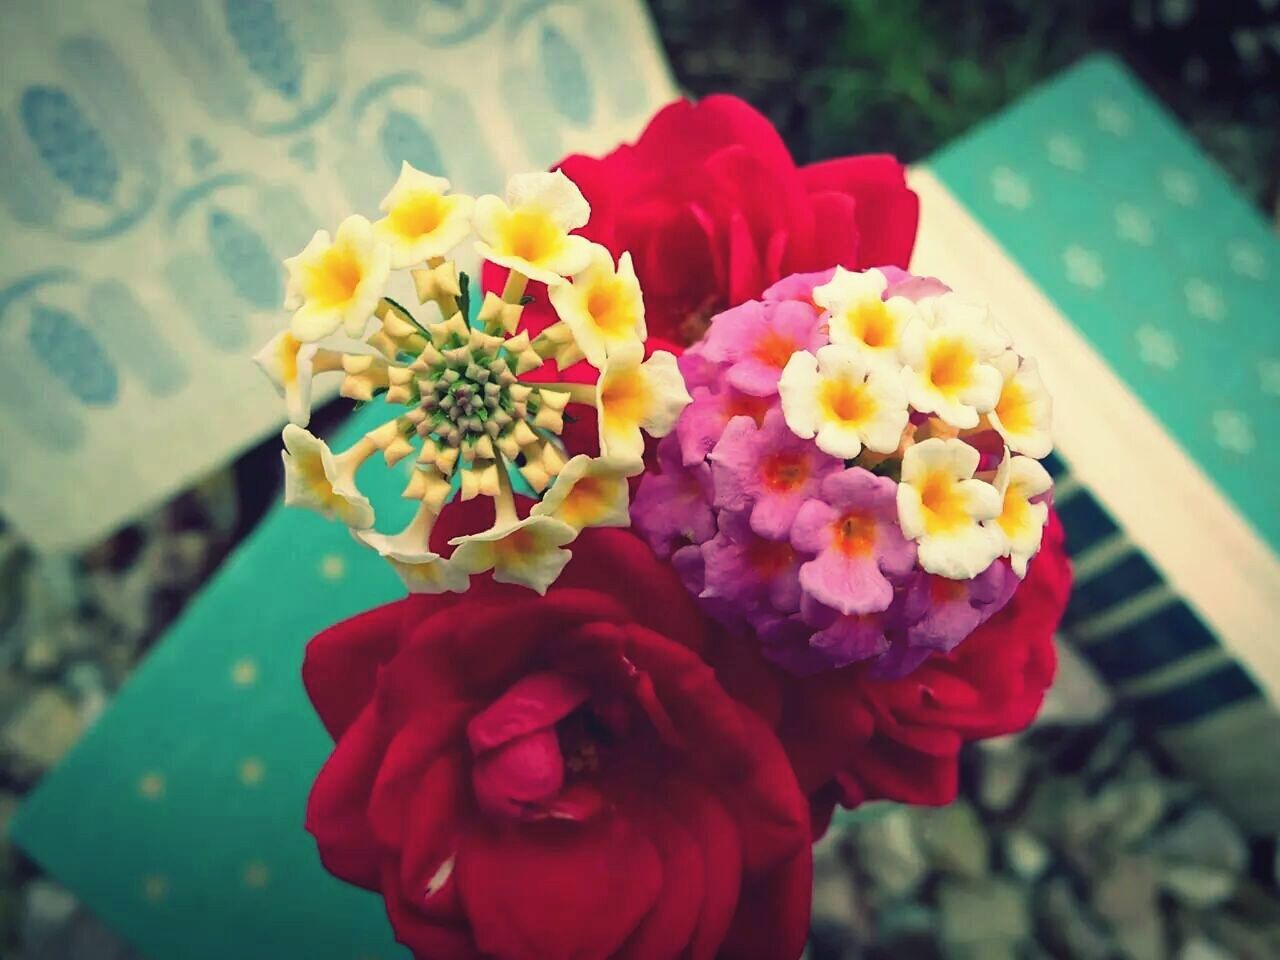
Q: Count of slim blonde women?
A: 0